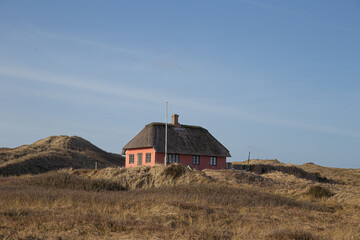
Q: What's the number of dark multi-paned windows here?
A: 5